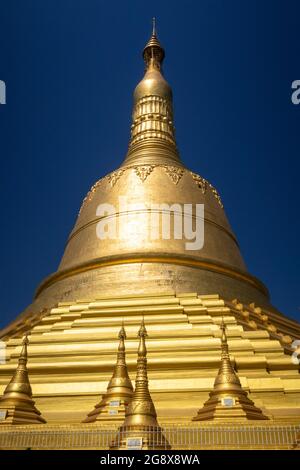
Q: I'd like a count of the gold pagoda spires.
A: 5